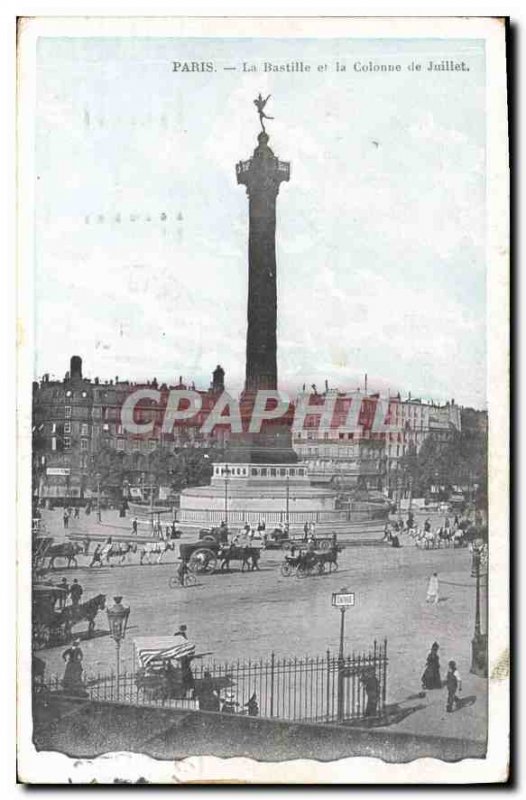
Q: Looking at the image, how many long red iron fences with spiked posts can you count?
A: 0